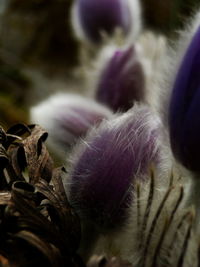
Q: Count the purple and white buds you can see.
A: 5